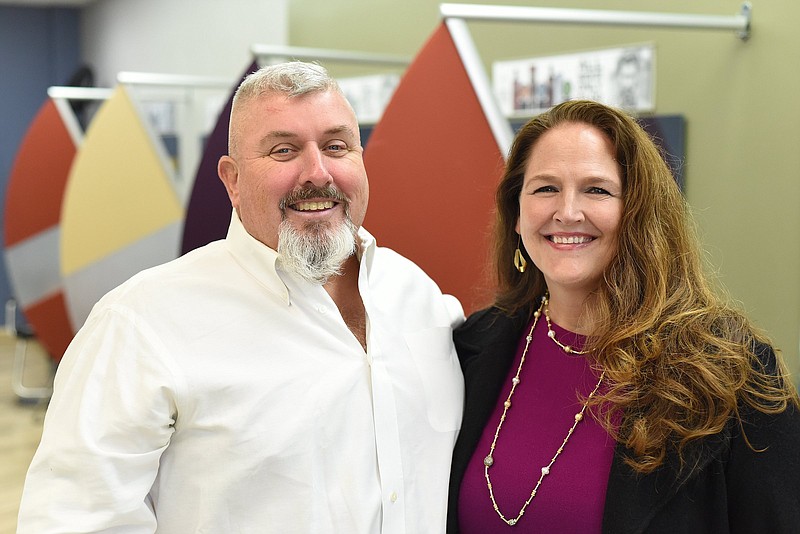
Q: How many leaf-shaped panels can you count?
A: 4